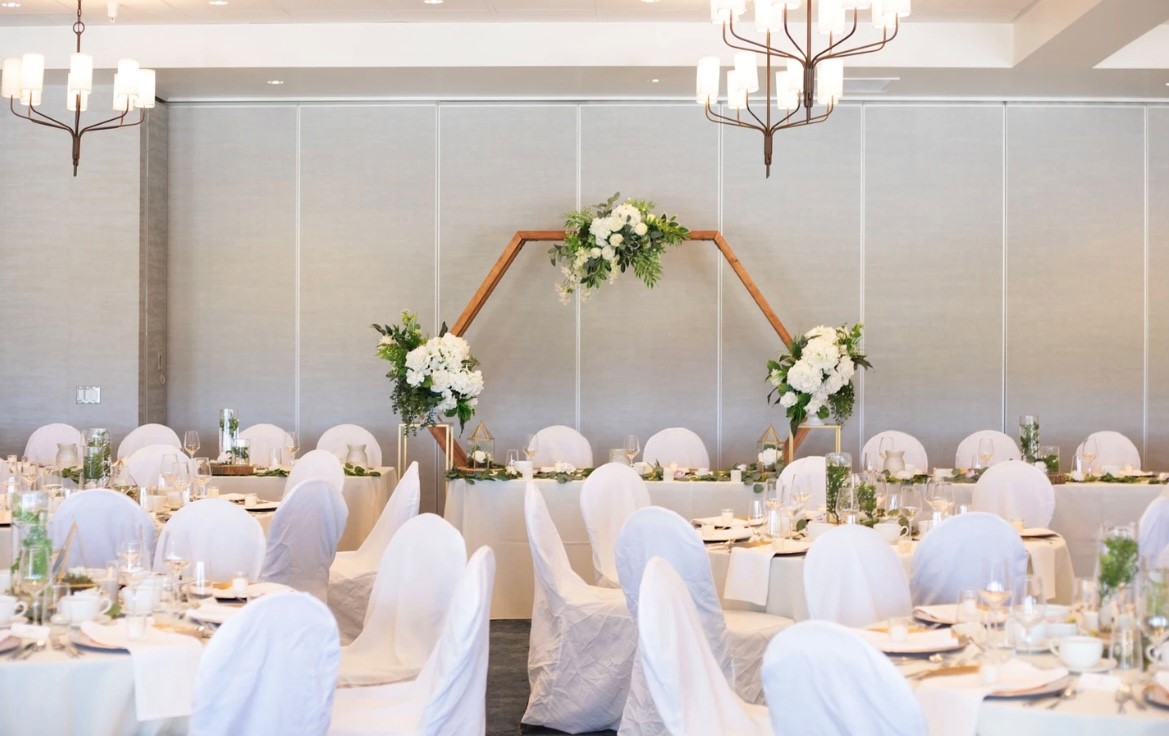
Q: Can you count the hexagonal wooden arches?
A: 1